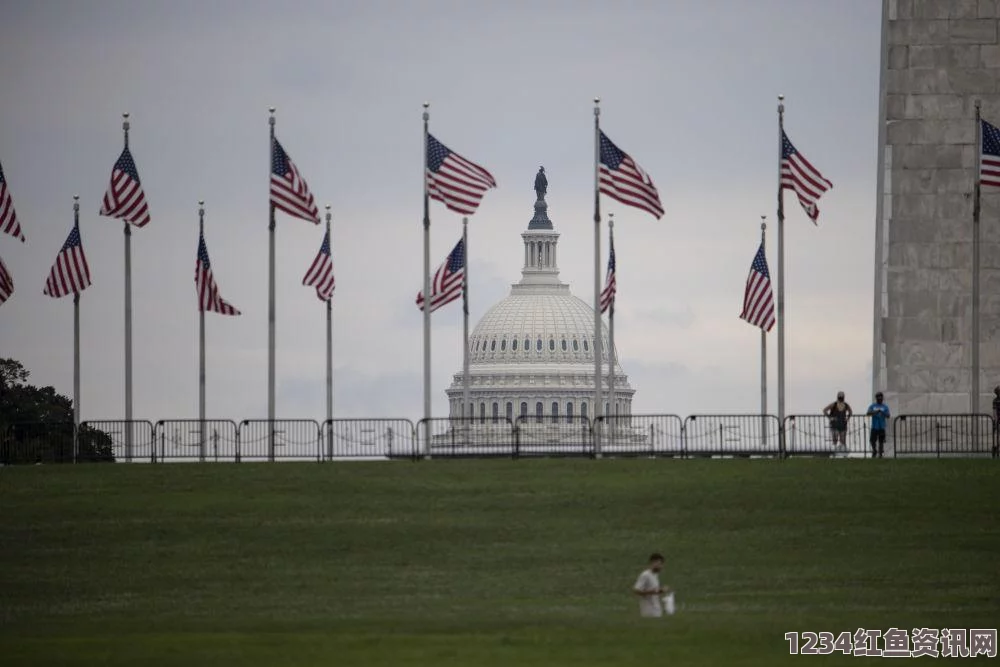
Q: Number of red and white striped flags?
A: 14